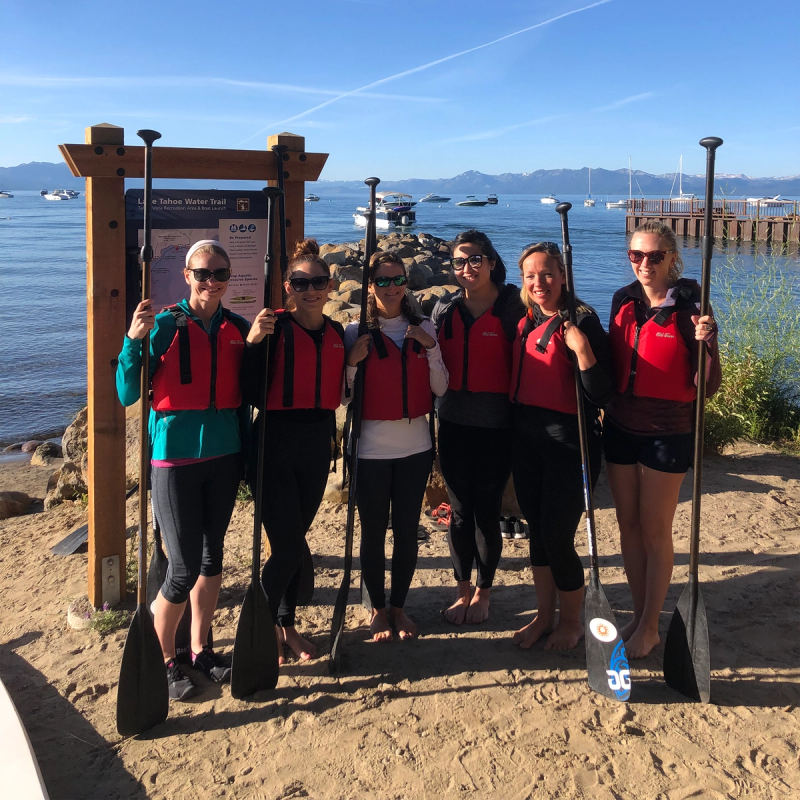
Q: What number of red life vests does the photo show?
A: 6